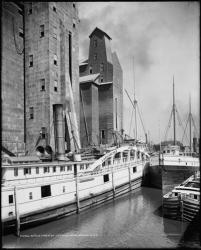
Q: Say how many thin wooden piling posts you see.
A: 4